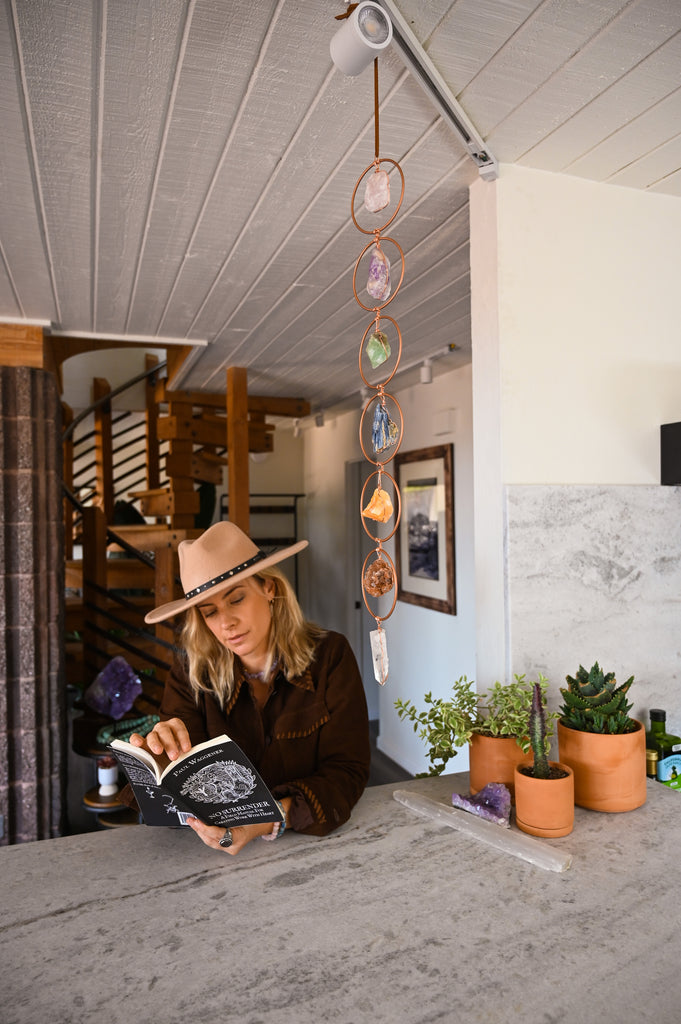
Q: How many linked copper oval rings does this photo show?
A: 6